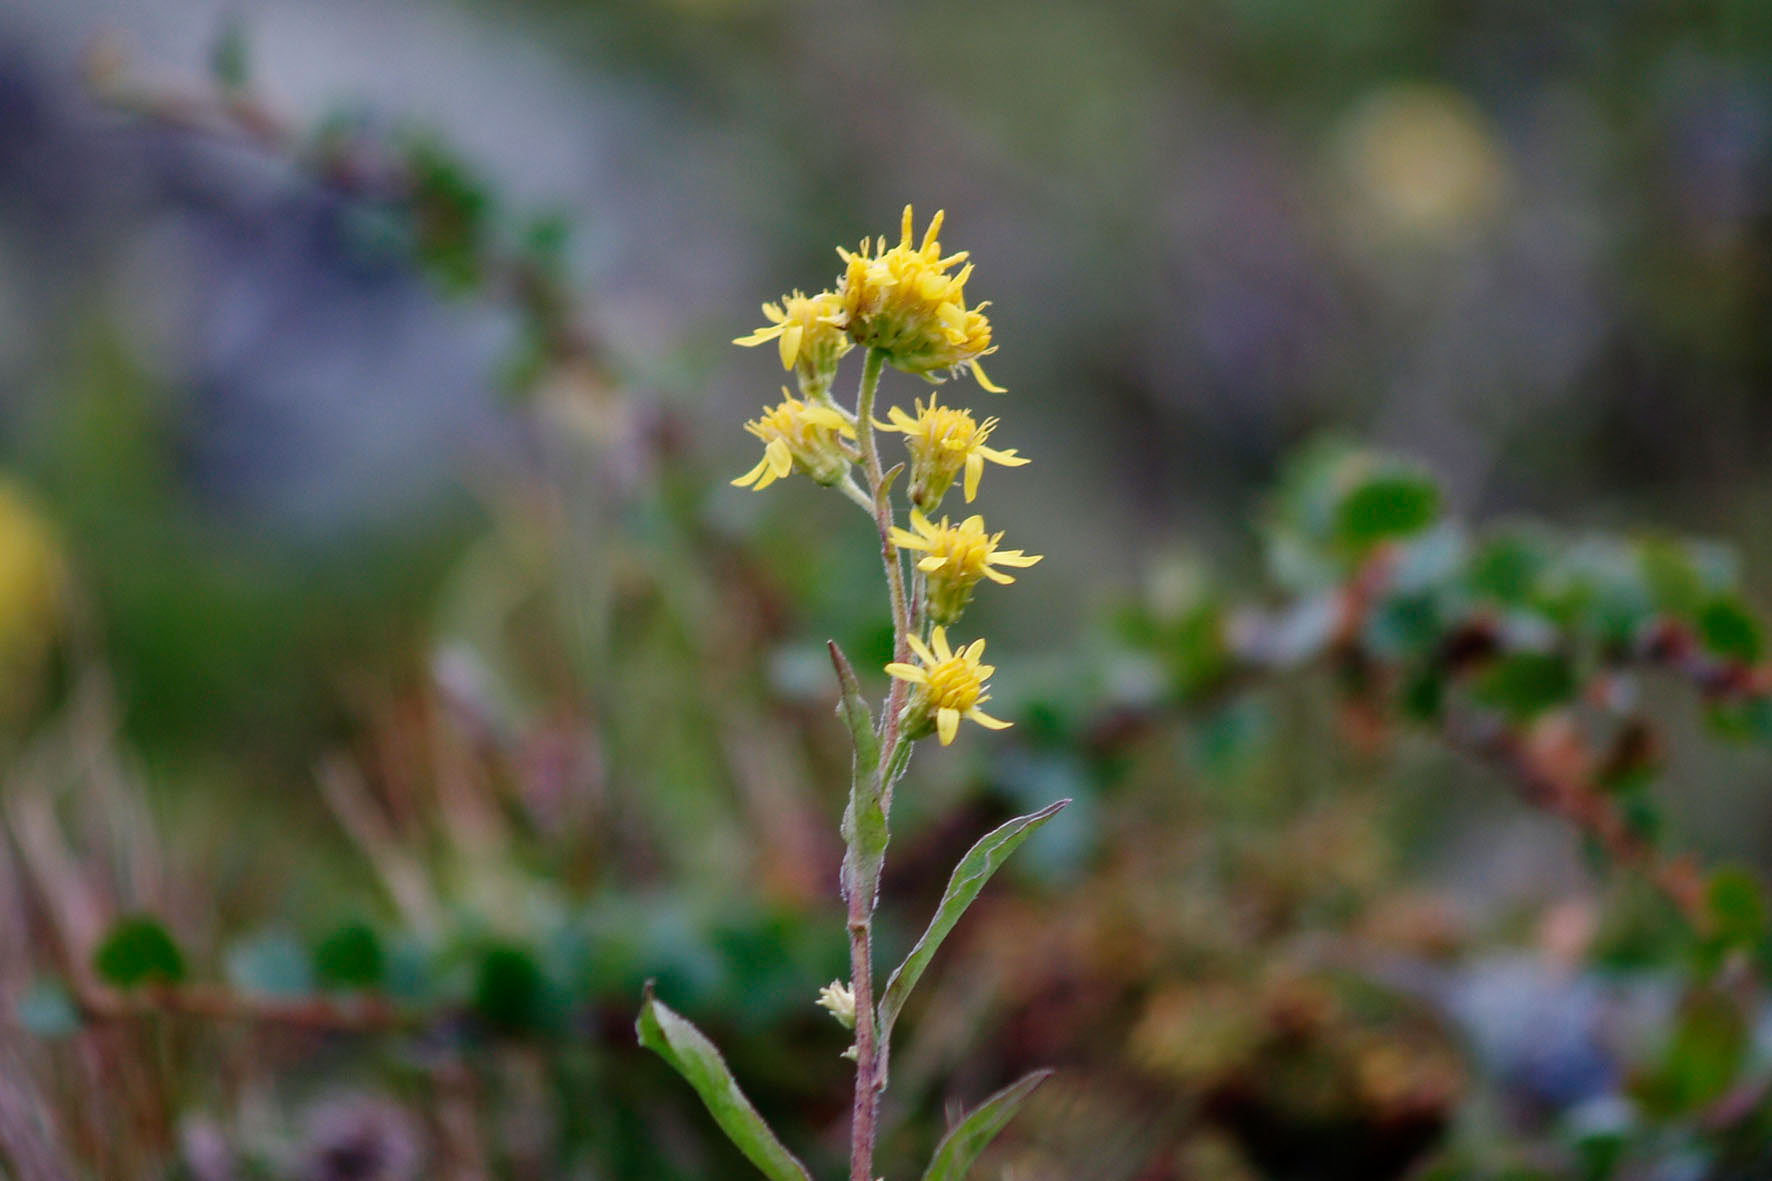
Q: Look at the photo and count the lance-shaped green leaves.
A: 4